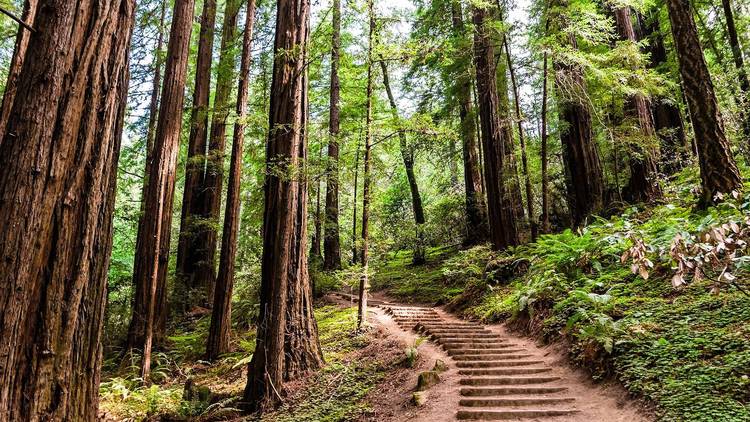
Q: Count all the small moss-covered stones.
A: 3